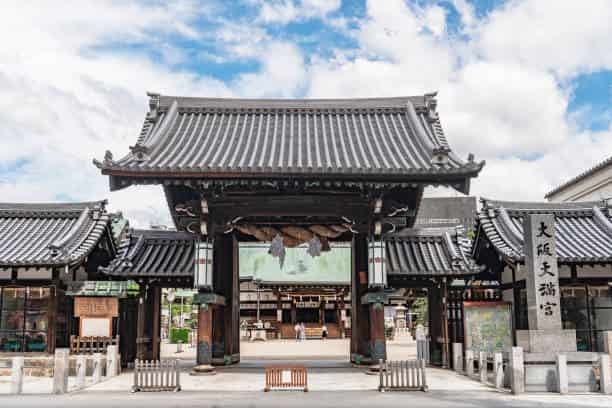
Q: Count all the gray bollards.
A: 12